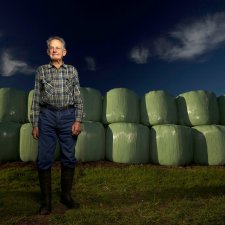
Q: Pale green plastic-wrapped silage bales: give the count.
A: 13